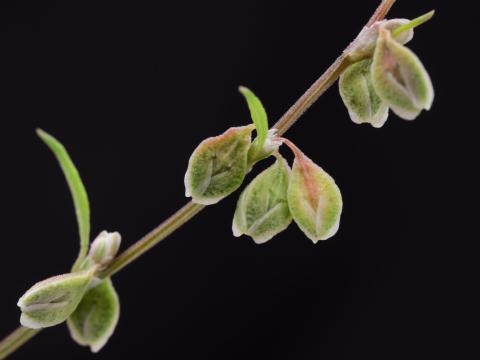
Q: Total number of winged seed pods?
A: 7